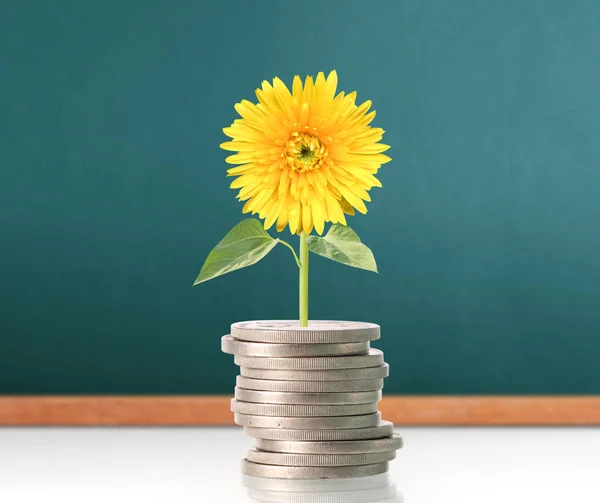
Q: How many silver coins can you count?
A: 12